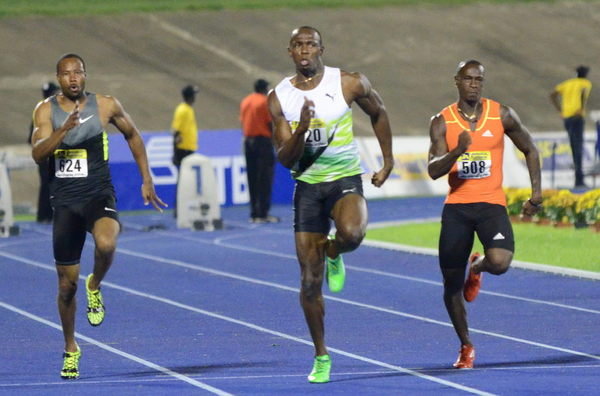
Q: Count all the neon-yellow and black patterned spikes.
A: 2